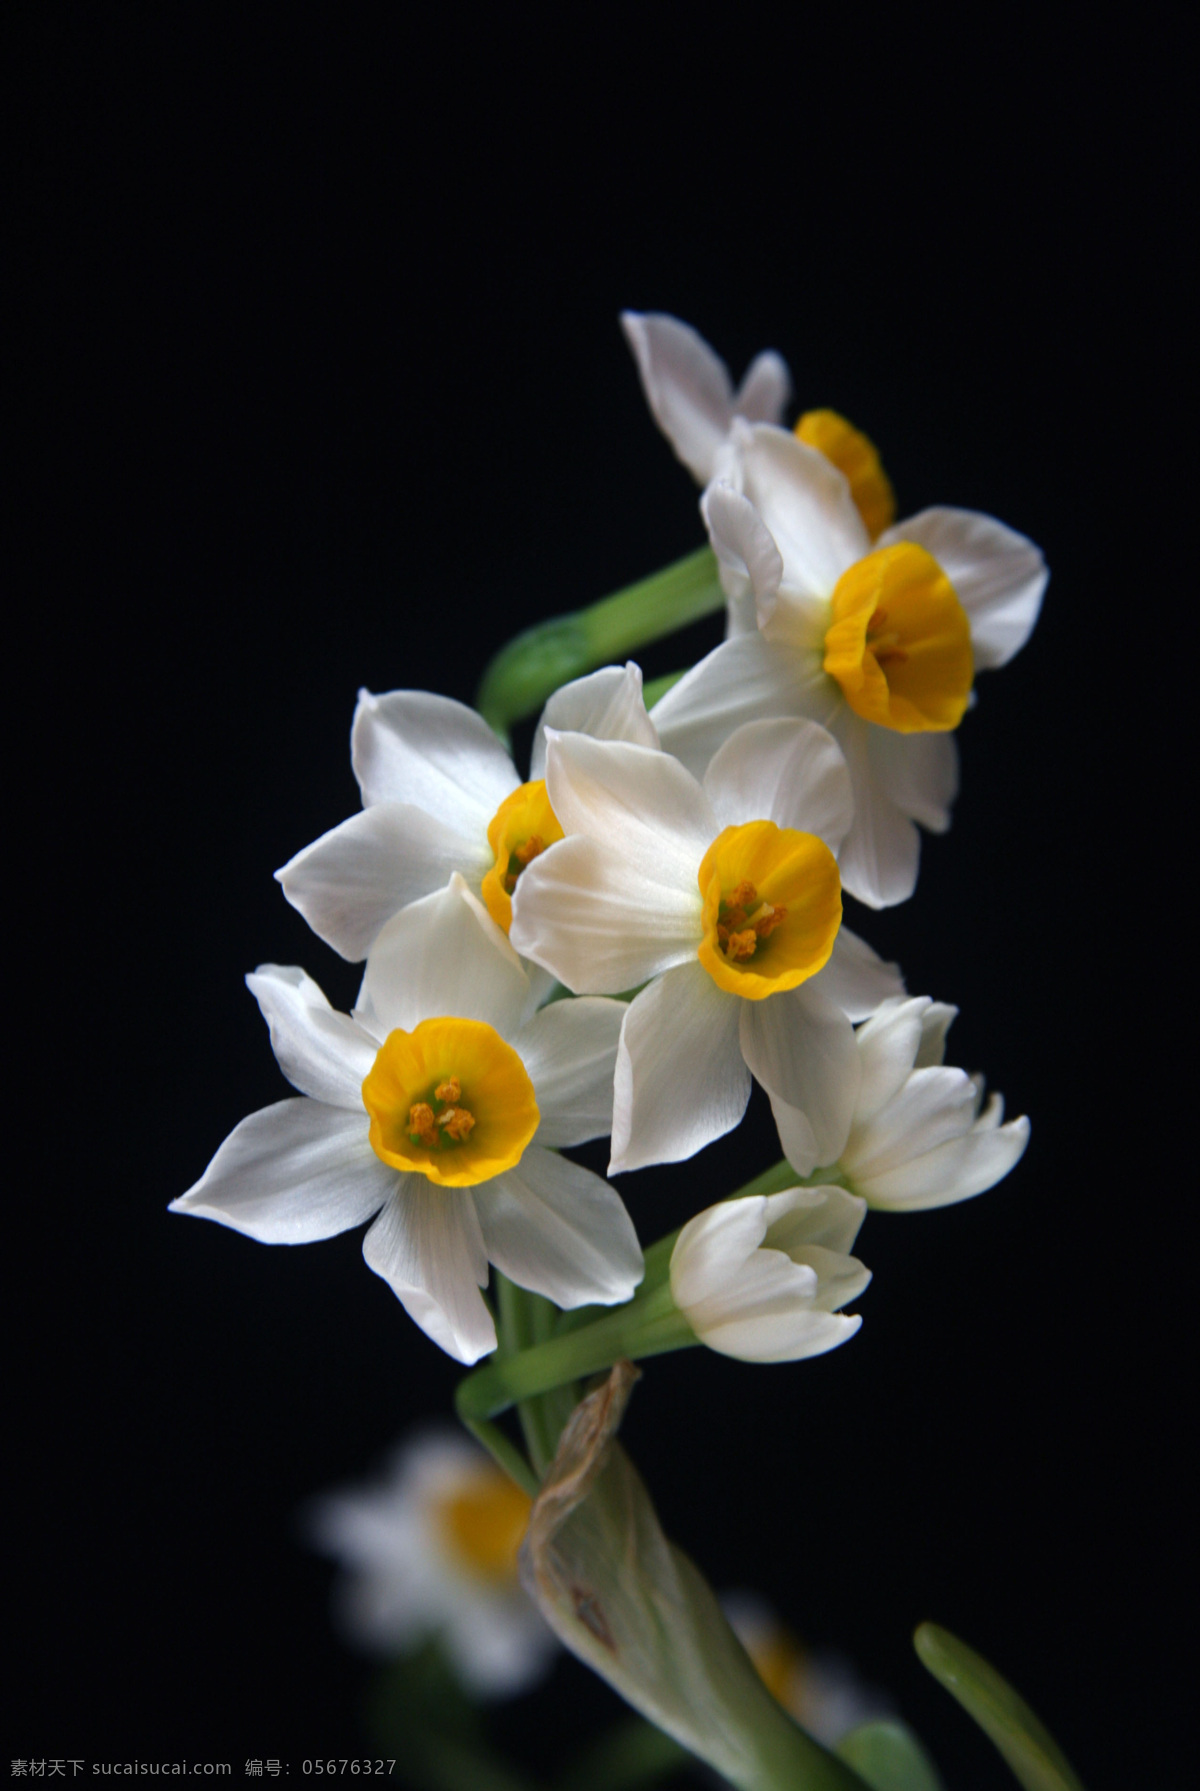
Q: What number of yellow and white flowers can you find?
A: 7